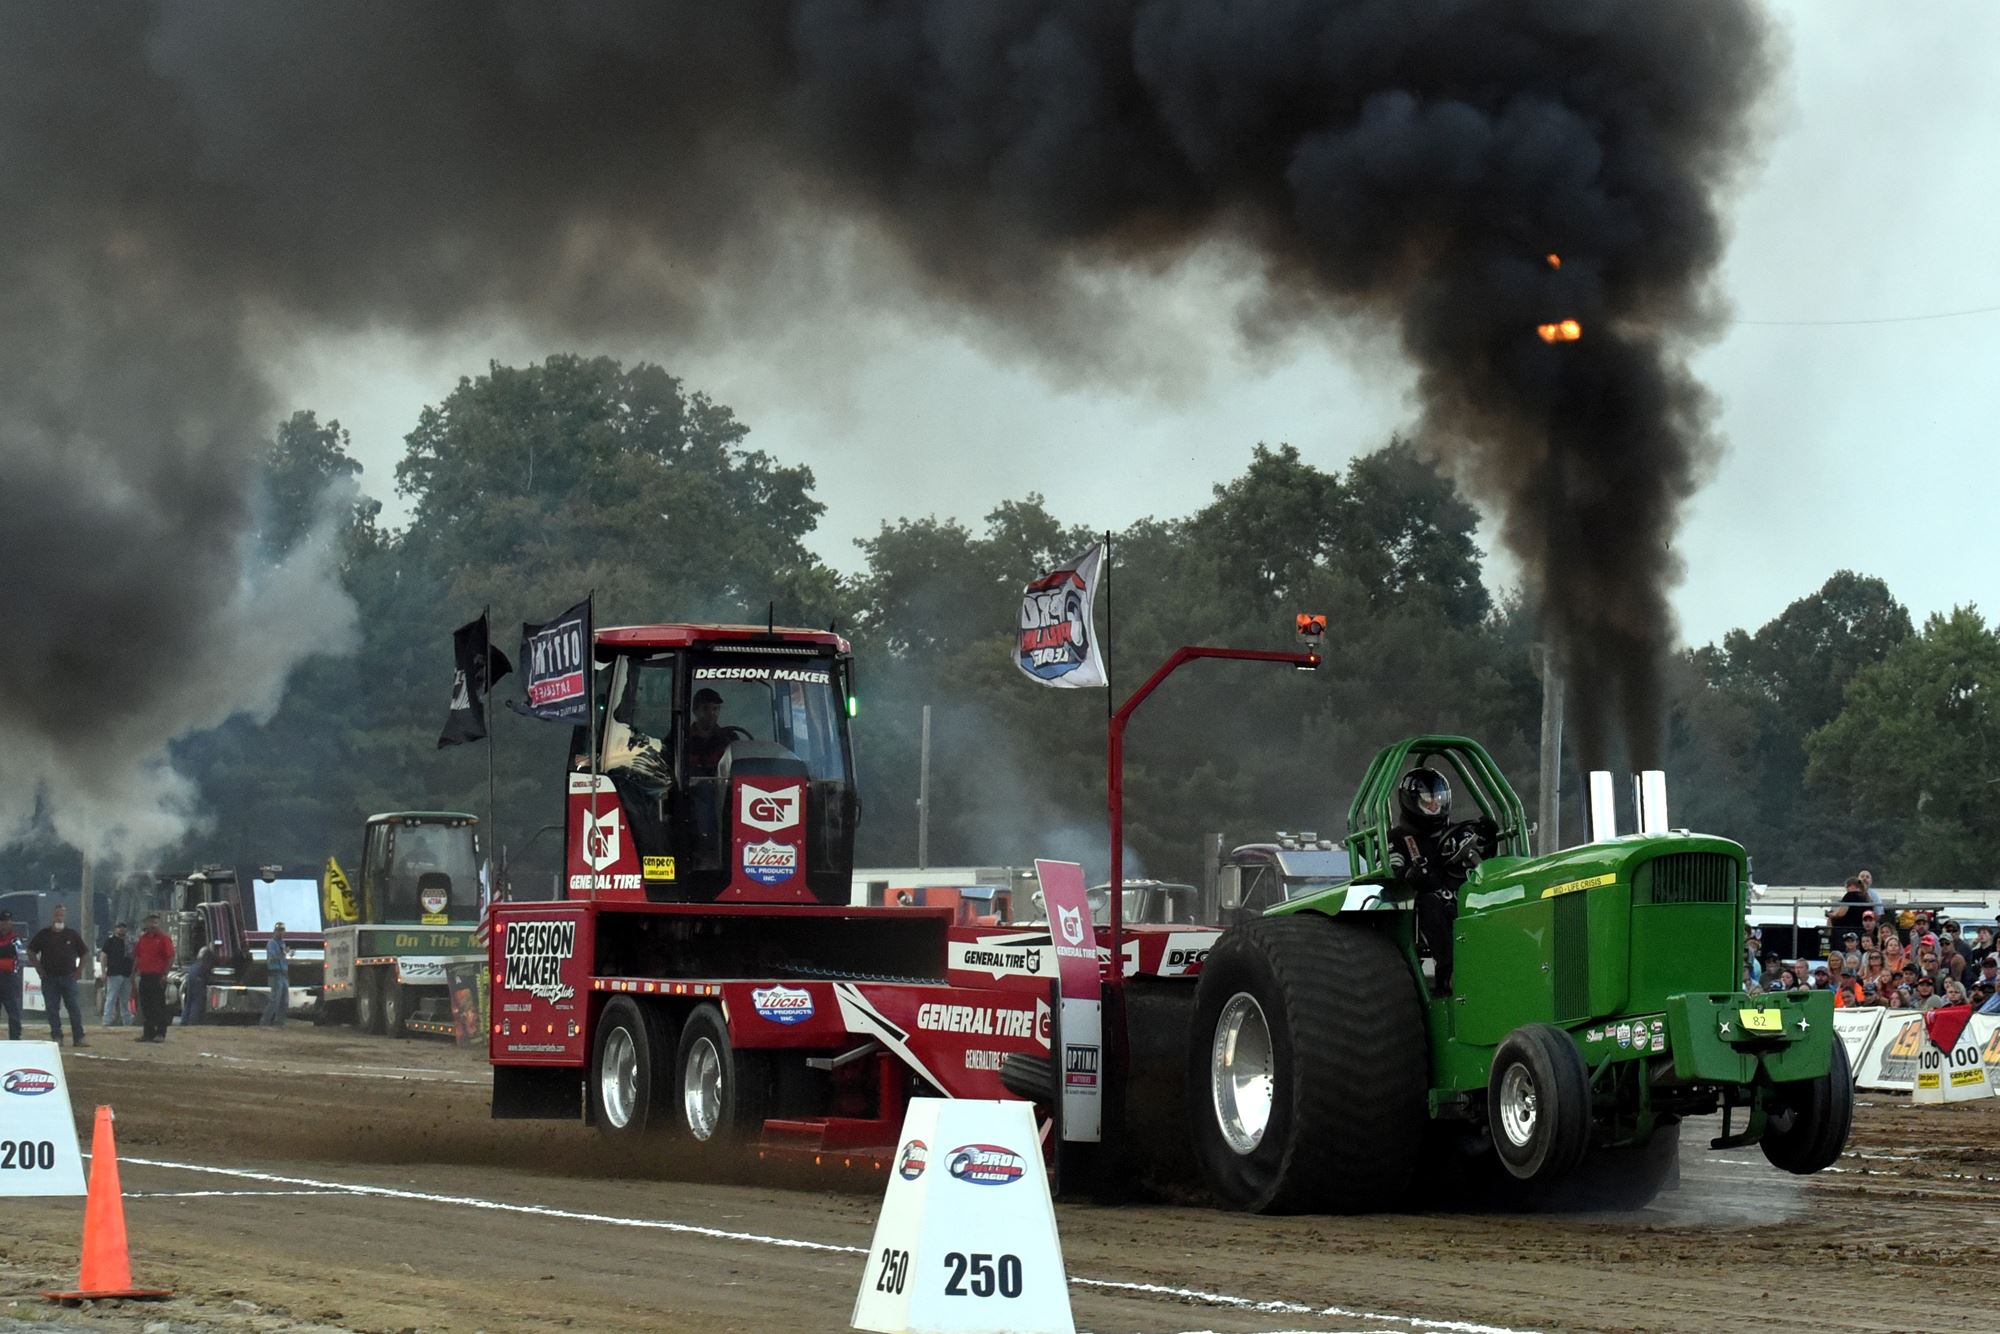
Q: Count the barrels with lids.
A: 0